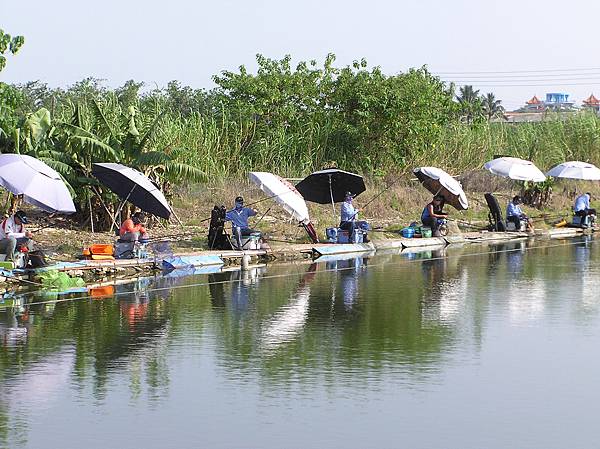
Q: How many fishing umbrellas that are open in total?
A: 7